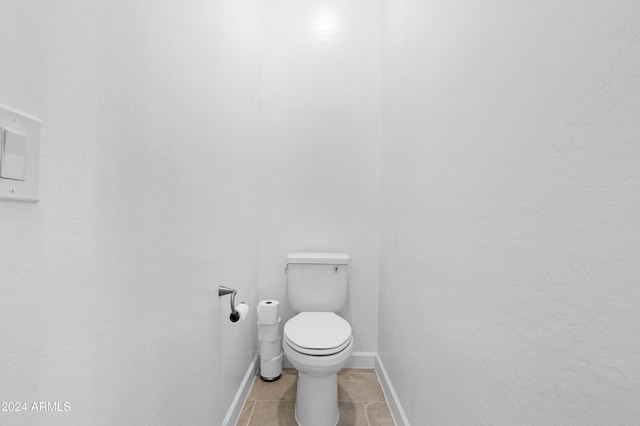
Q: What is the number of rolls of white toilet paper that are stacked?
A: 4